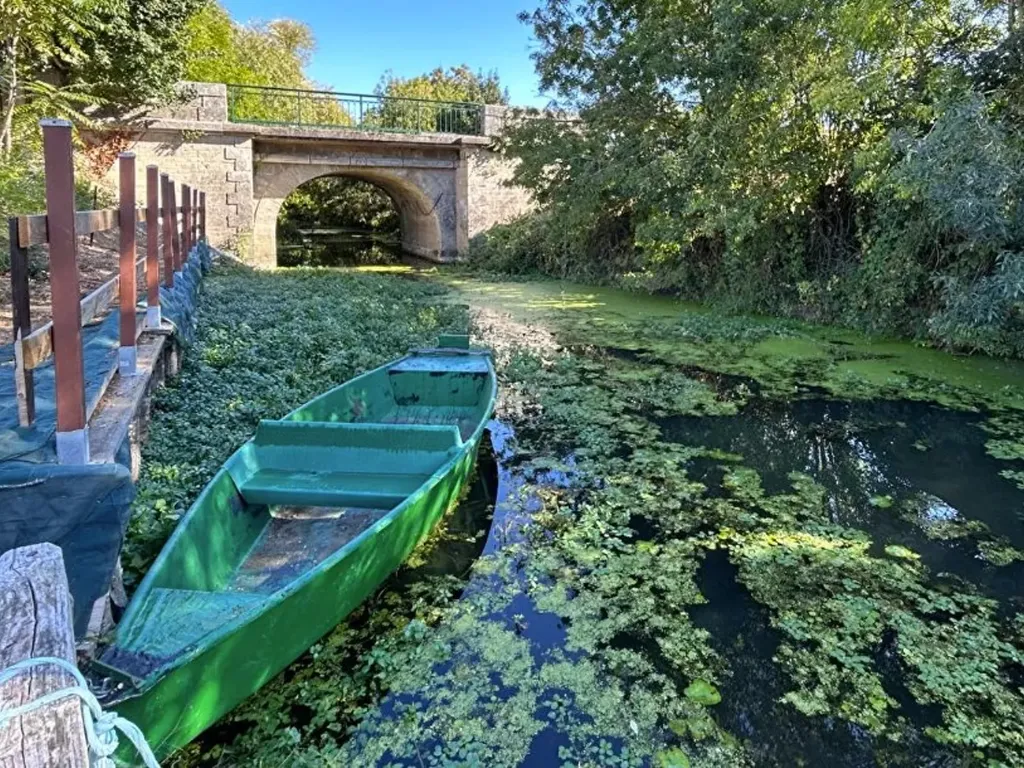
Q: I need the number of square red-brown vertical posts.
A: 9